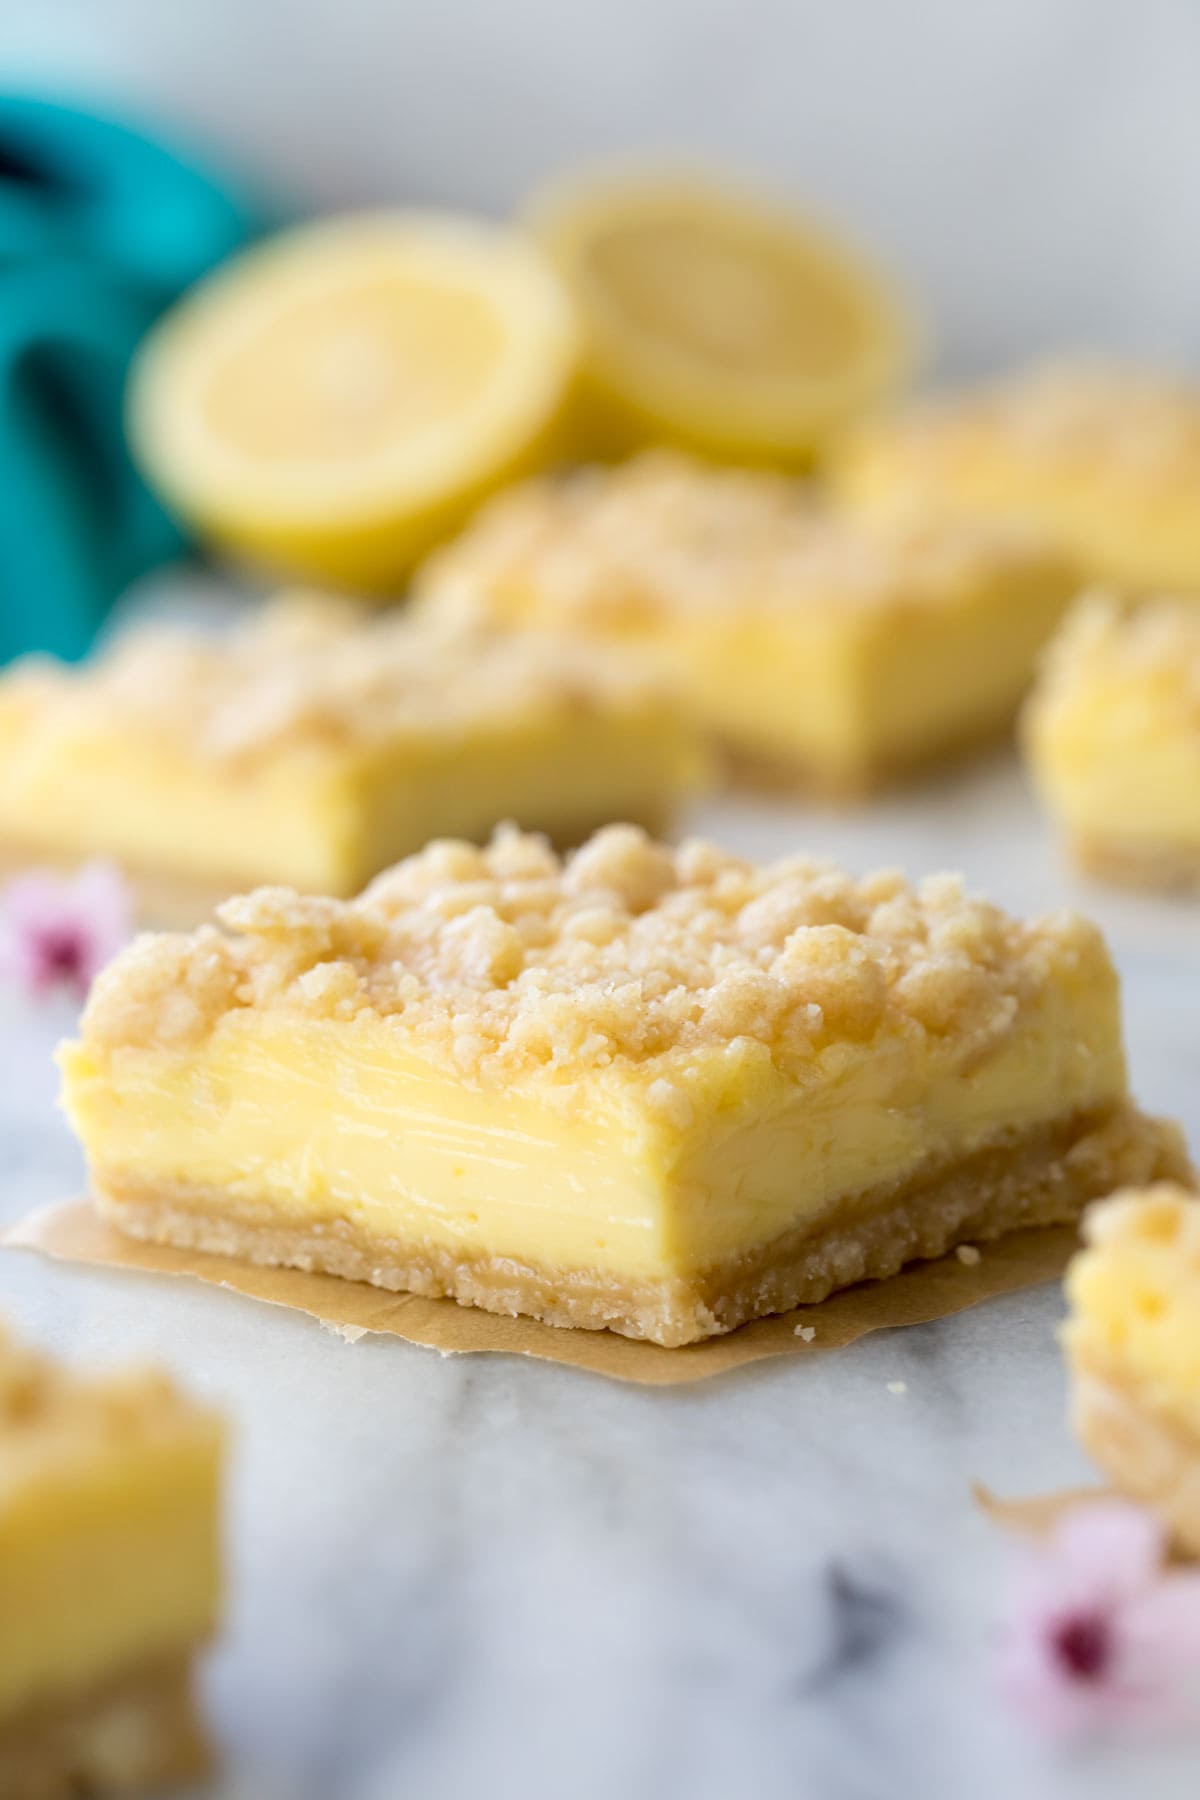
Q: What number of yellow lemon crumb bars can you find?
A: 7